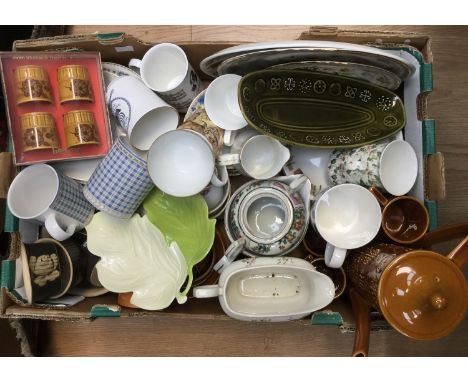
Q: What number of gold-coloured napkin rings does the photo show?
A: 4